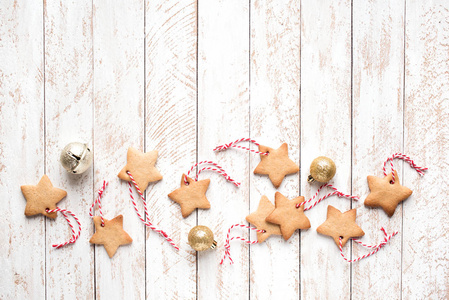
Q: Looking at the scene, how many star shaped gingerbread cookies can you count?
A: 9